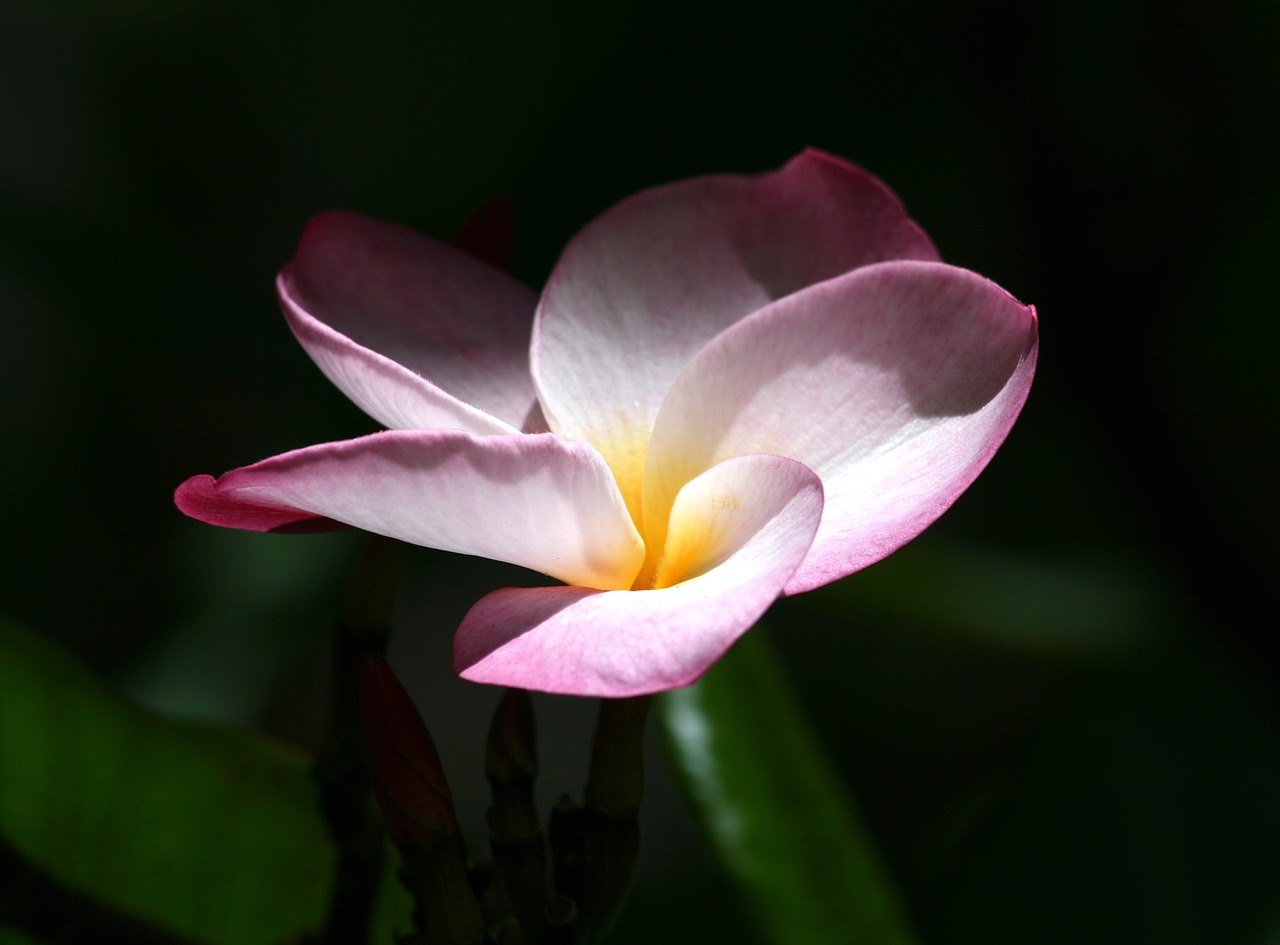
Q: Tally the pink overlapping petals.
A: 5